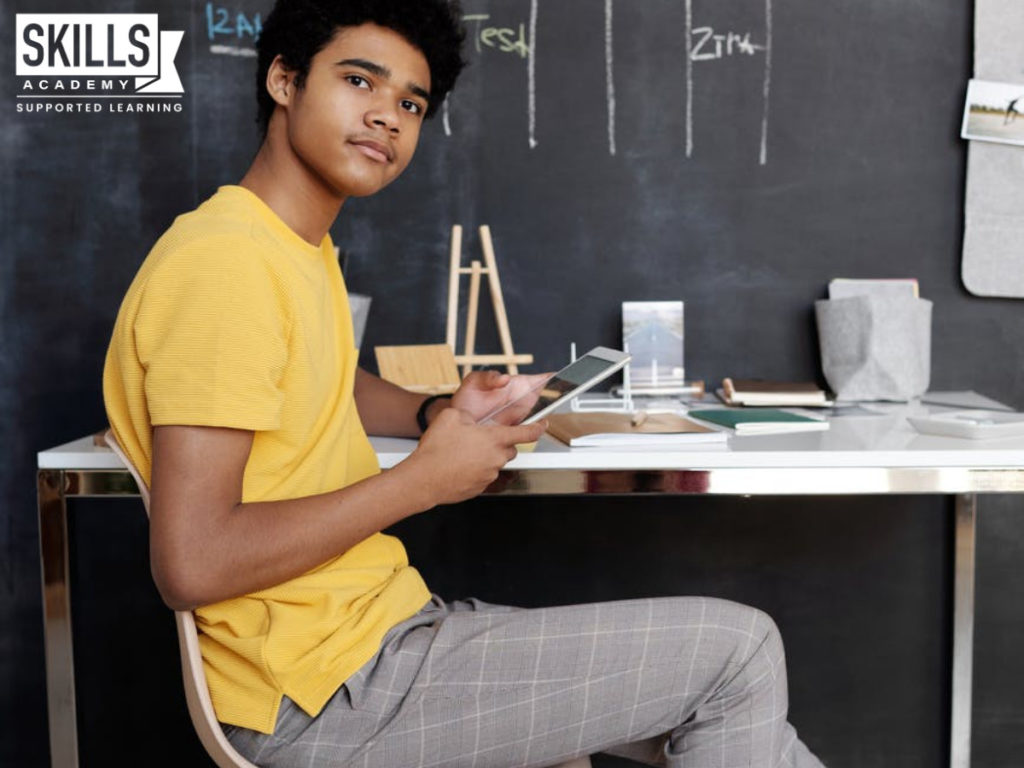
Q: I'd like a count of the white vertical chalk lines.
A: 5